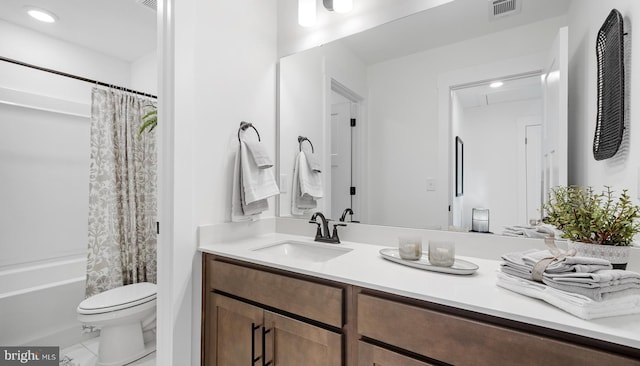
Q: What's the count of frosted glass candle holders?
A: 2